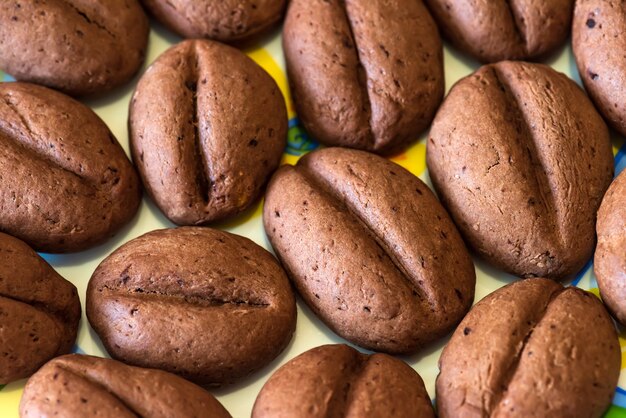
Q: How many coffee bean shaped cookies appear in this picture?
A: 15